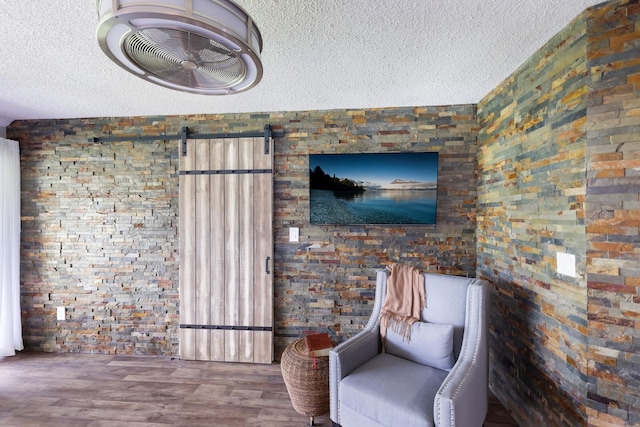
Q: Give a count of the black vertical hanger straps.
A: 2